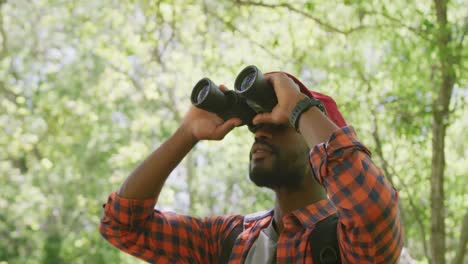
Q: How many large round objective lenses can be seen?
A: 2